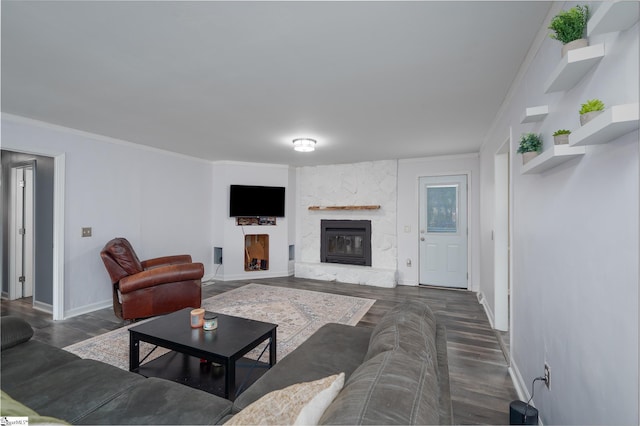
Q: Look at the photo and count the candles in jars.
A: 2